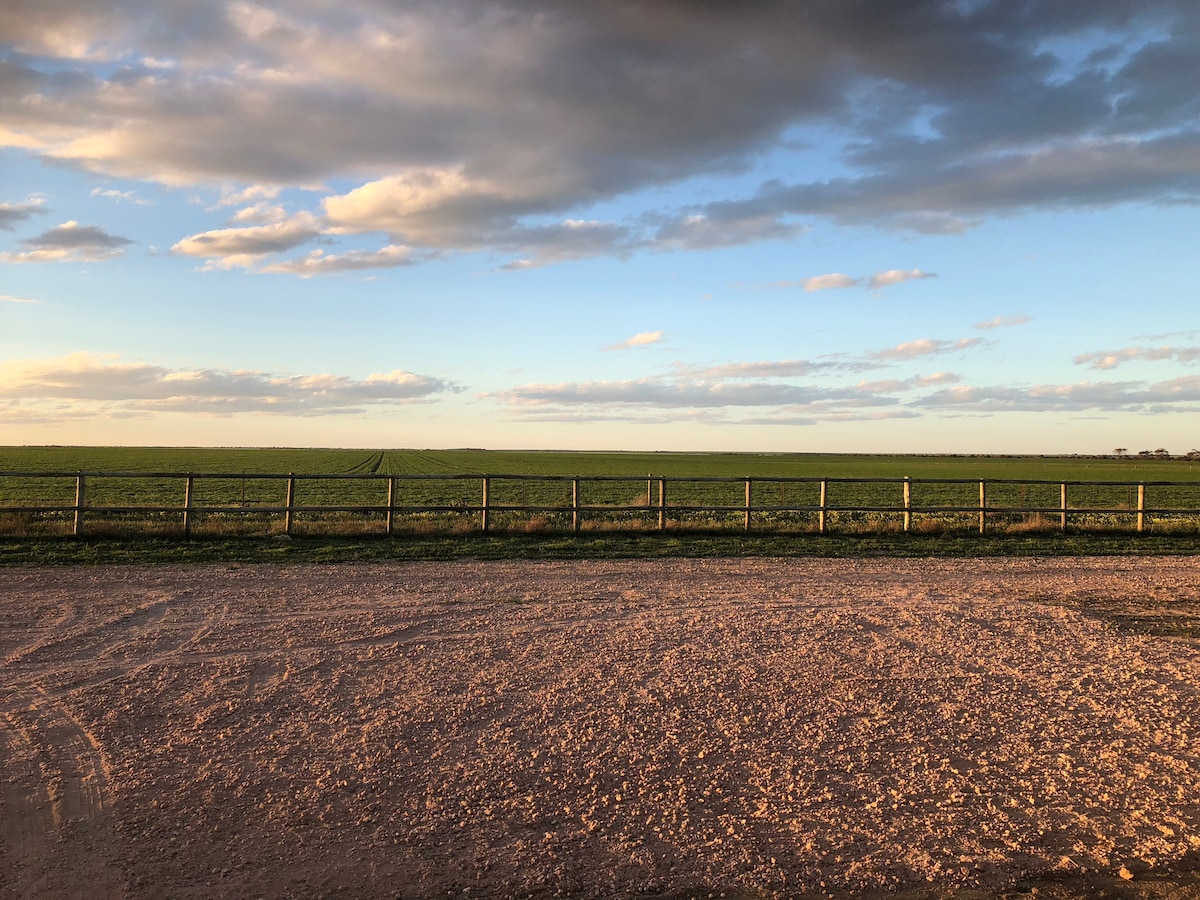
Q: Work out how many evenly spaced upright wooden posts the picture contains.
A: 13